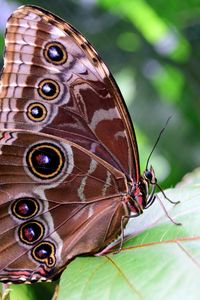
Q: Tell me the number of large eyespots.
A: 7